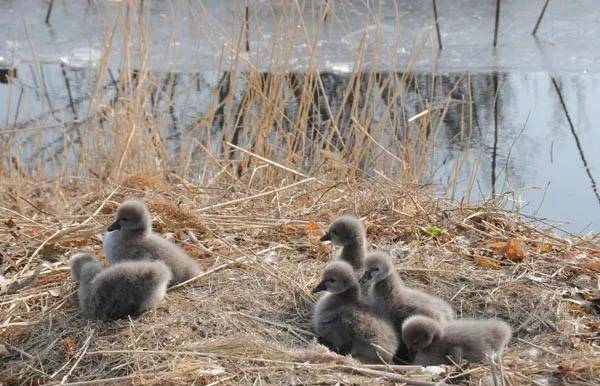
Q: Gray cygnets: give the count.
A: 6